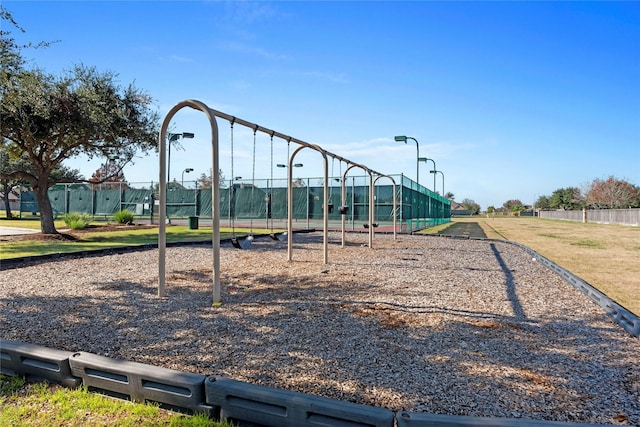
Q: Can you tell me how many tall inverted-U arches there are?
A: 4